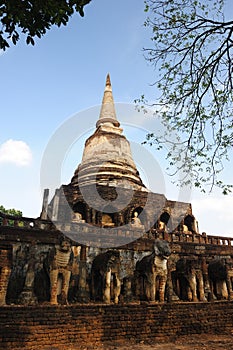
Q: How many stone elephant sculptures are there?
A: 5